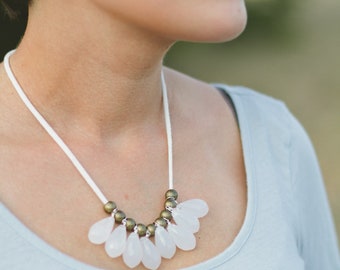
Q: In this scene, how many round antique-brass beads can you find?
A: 9